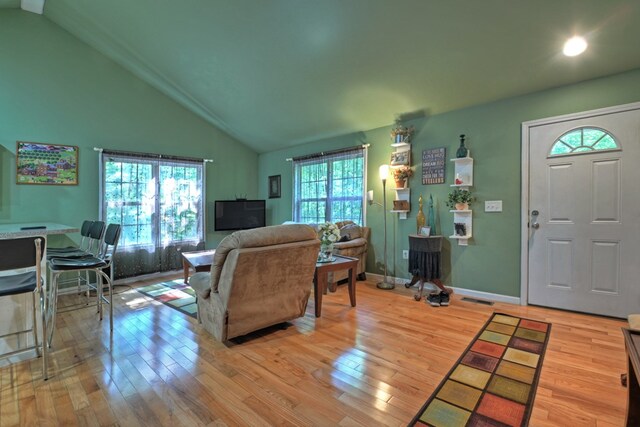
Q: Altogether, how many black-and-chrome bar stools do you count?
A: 4